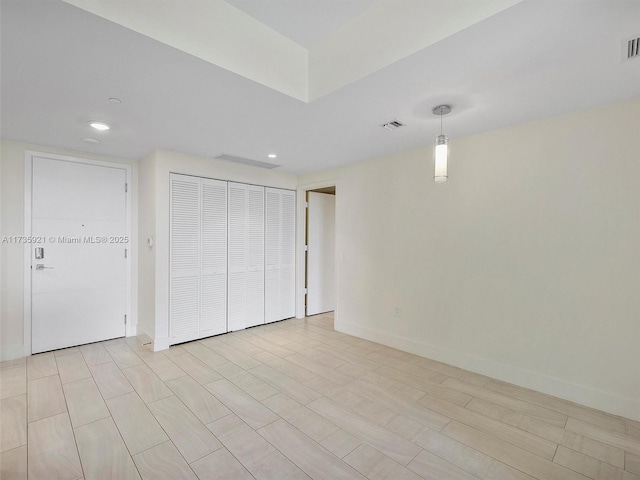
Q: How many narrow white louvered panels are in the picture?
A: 6